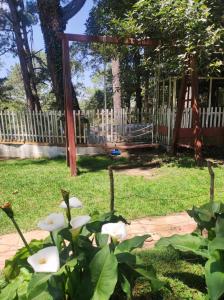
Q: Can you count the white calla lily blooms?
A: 5